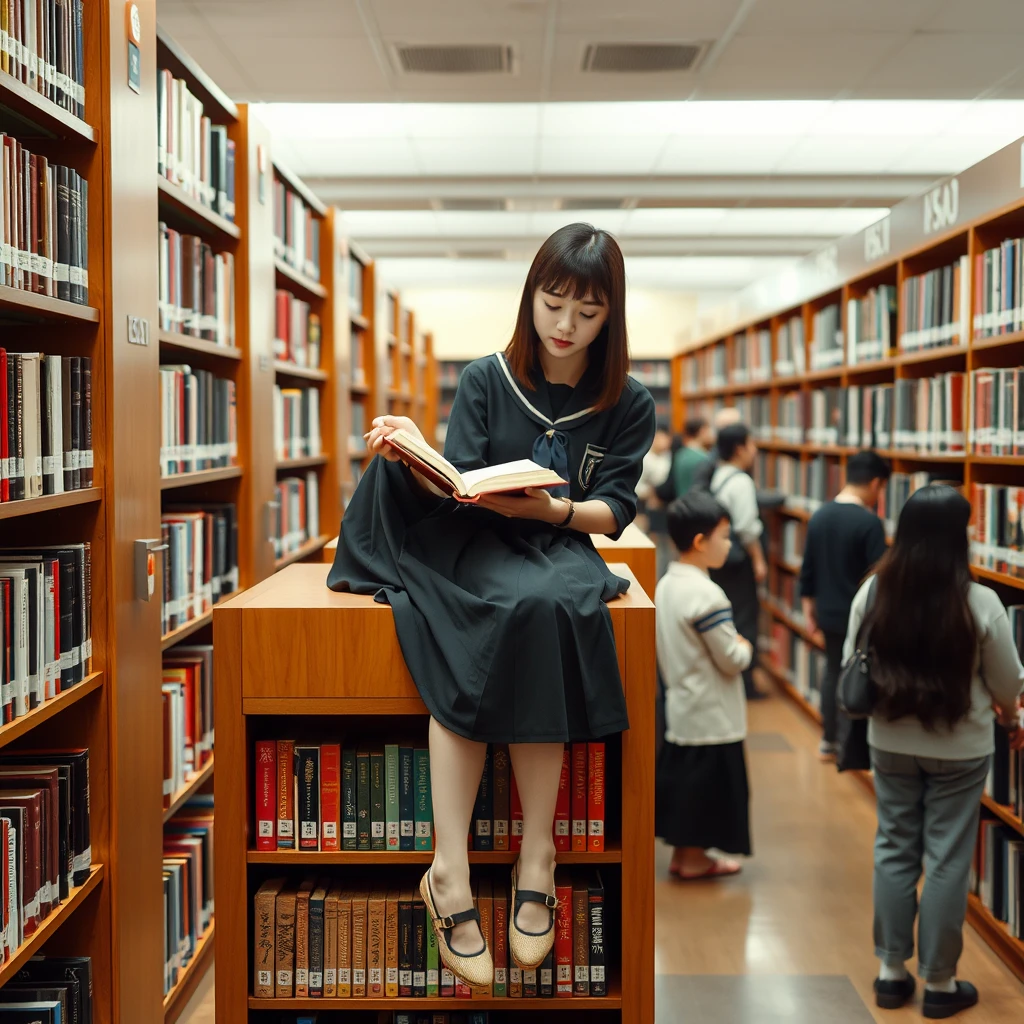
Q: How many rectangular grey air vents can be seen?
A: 2